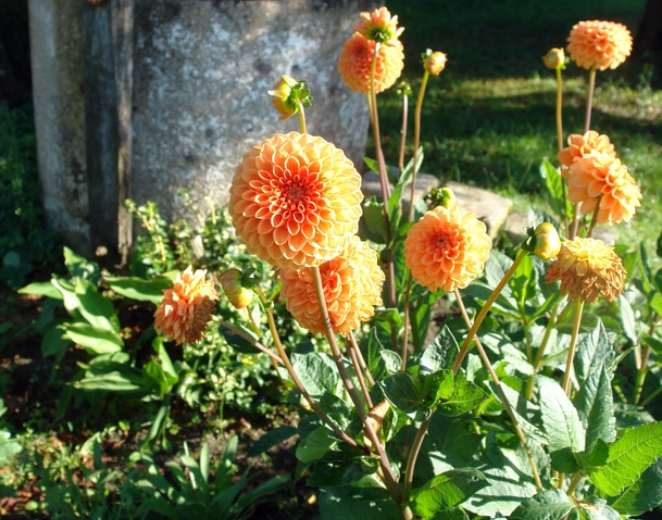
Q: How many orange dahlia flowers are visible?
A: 10